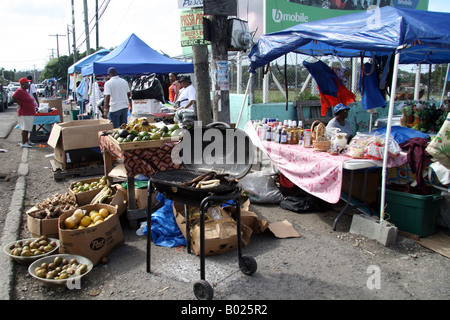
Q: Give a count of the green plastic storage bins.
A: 1